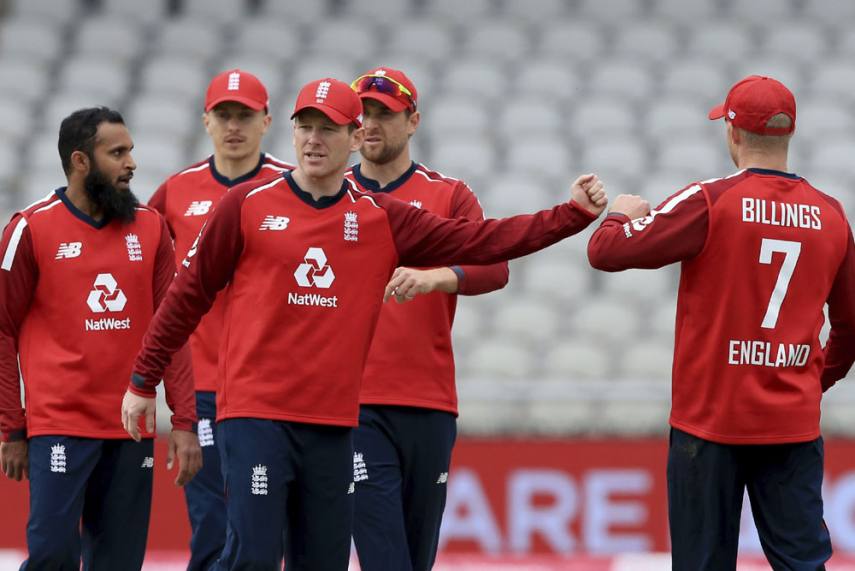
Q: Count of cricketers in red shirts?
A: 5